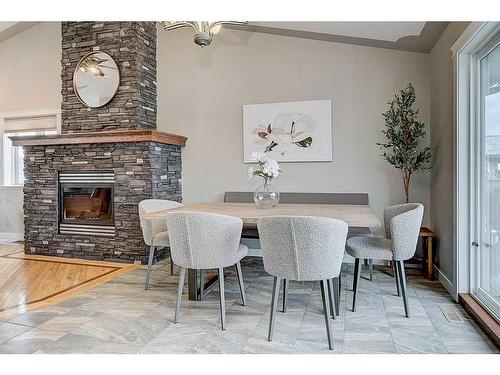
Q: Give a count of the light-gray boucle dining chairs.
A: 4